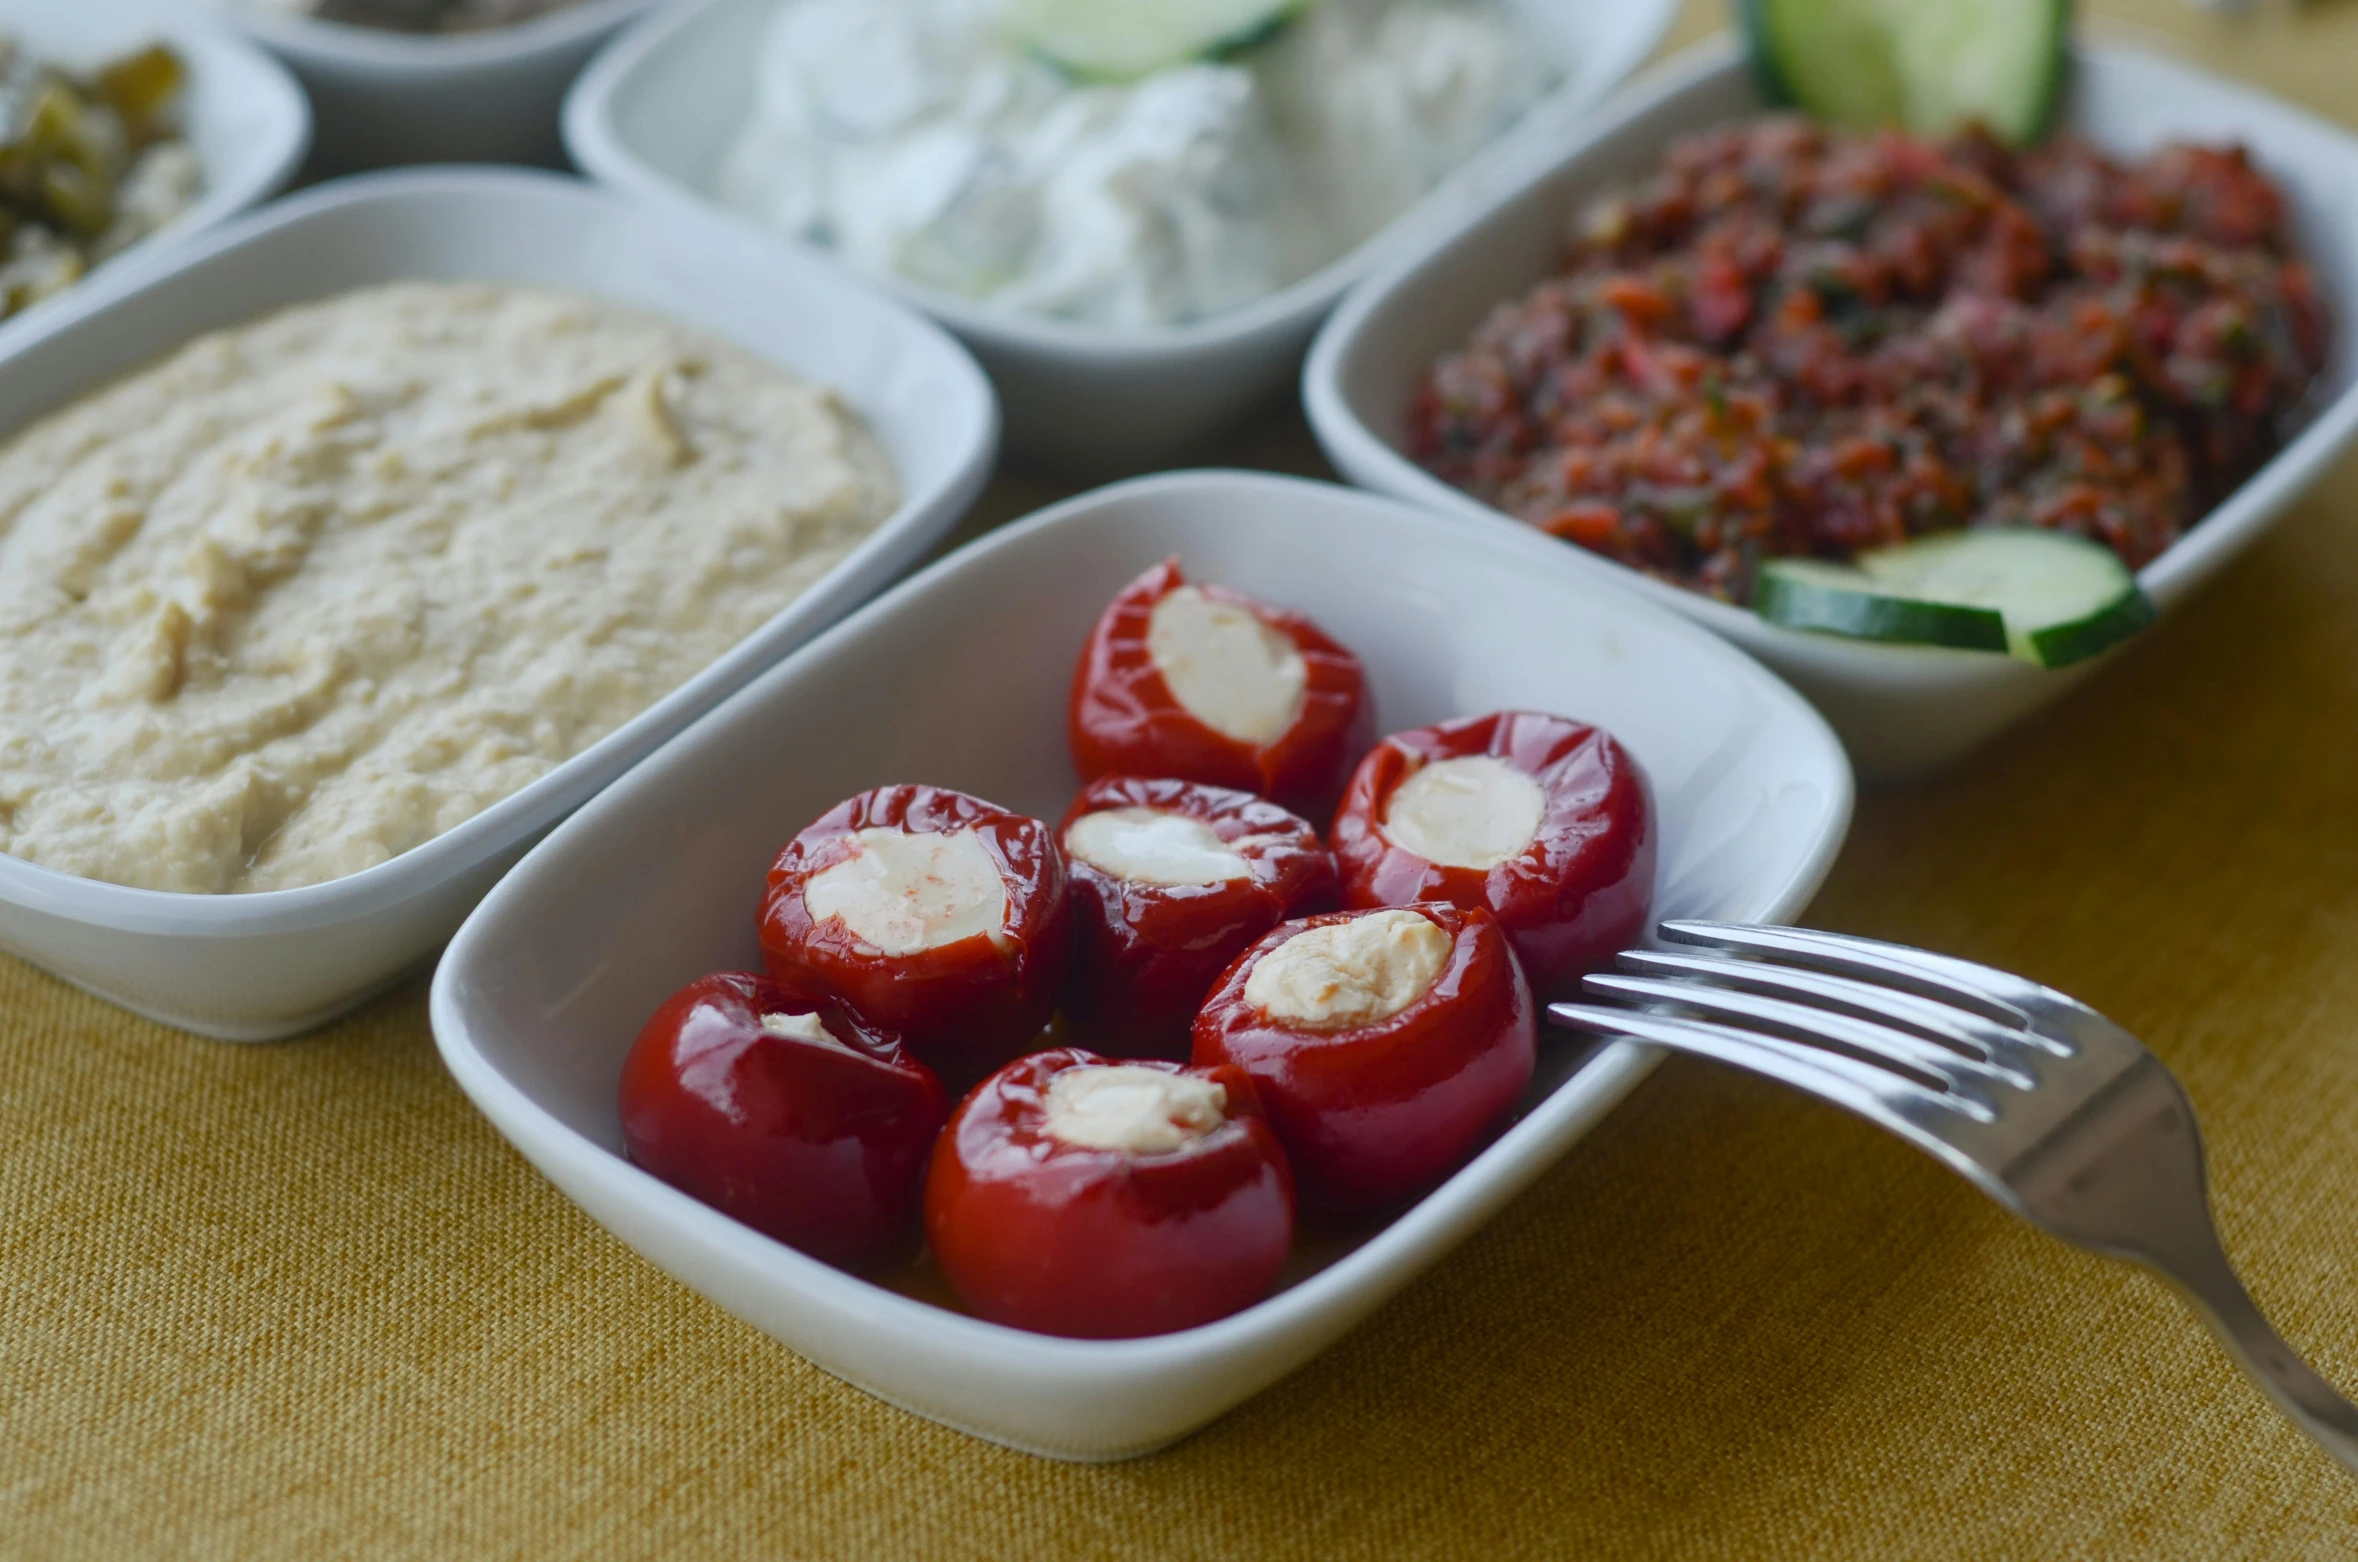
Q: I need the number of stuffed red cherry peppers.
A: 7